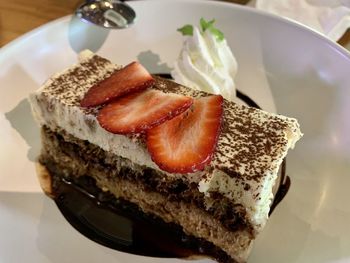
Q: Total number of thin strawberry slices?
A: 3